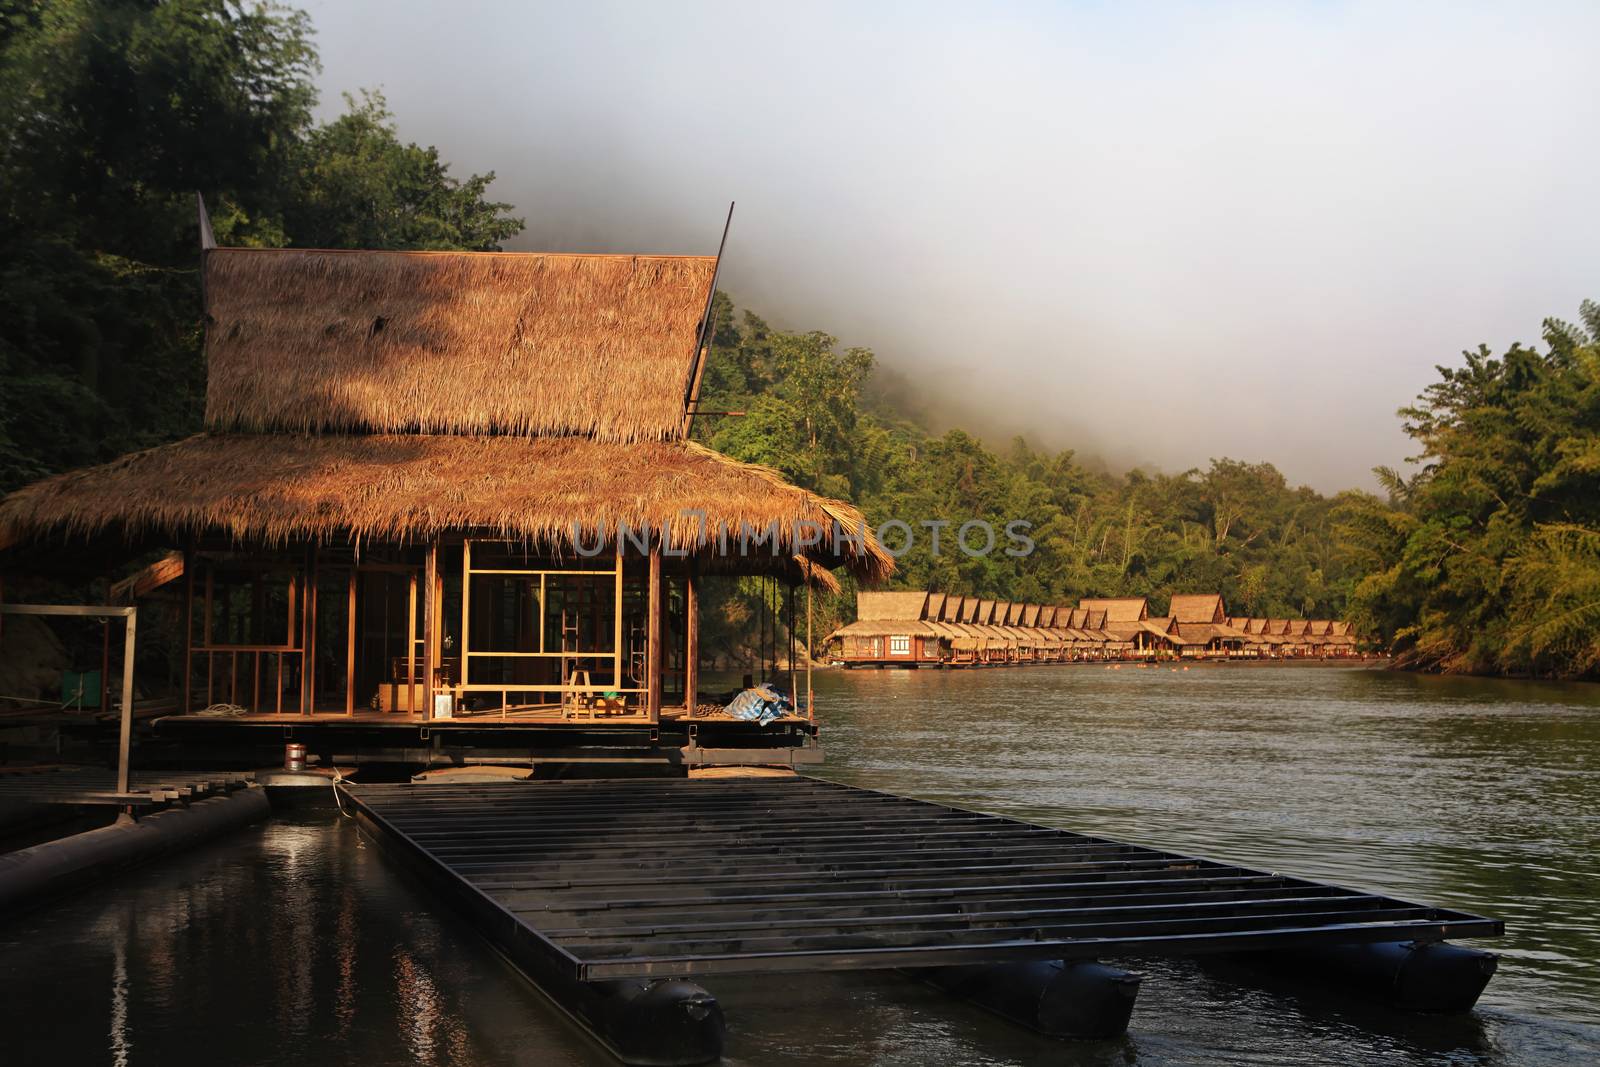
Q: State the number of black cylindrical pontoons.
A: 3